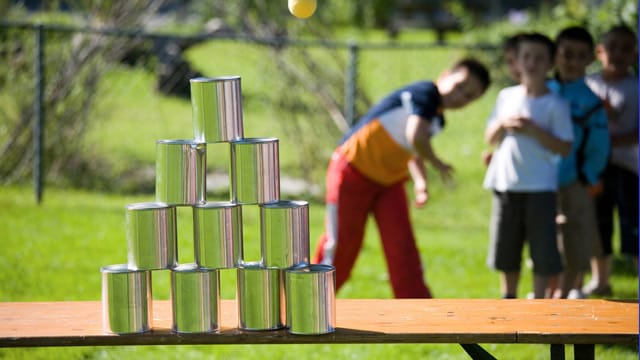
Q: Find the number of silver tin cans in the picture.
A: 10